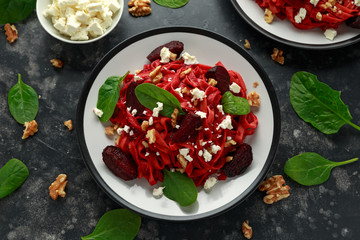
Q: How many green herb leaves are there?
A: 11